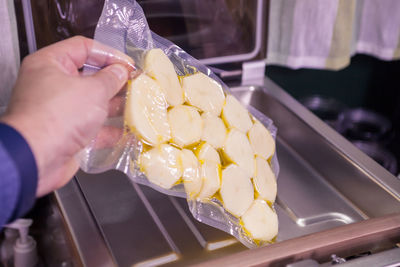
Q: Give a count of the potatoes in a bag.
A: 14